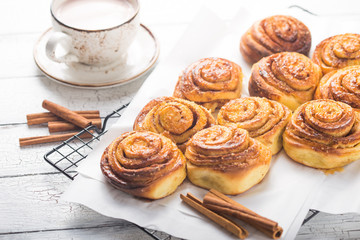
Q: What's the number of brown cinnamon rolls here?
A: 10